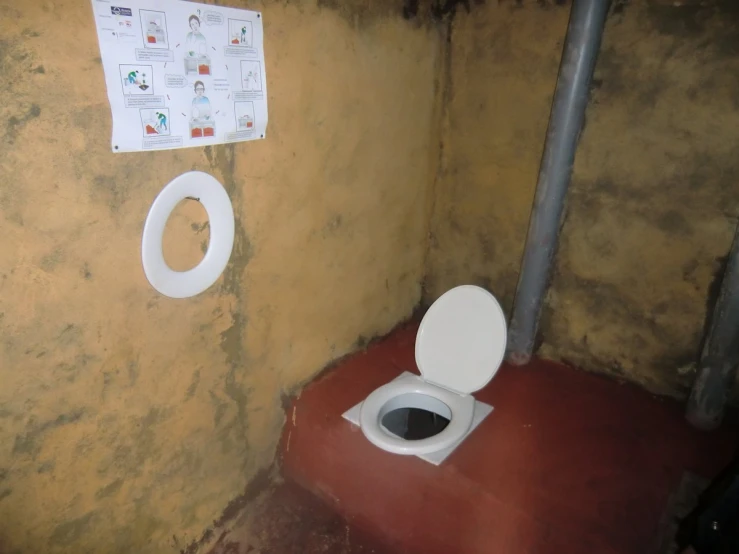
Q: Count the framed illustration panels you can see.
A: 6